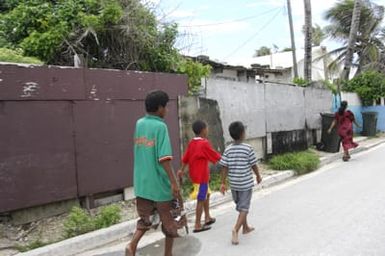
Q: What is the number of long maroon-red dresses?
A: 1